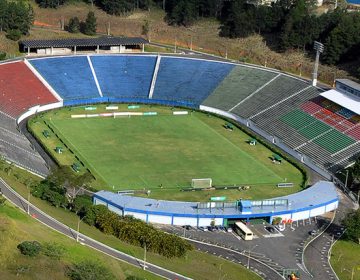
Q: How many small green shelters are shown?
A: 6